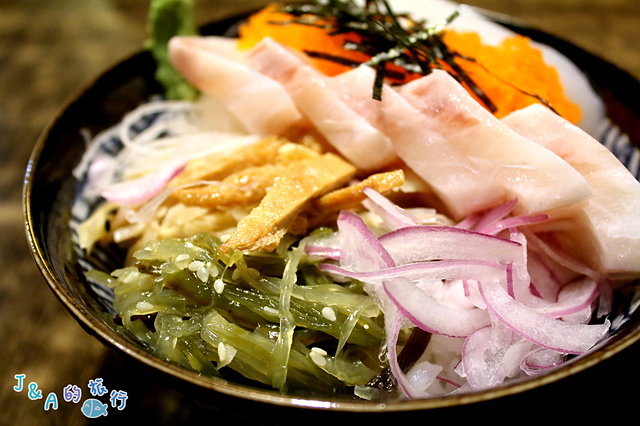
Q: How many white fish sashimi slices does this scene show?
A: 5